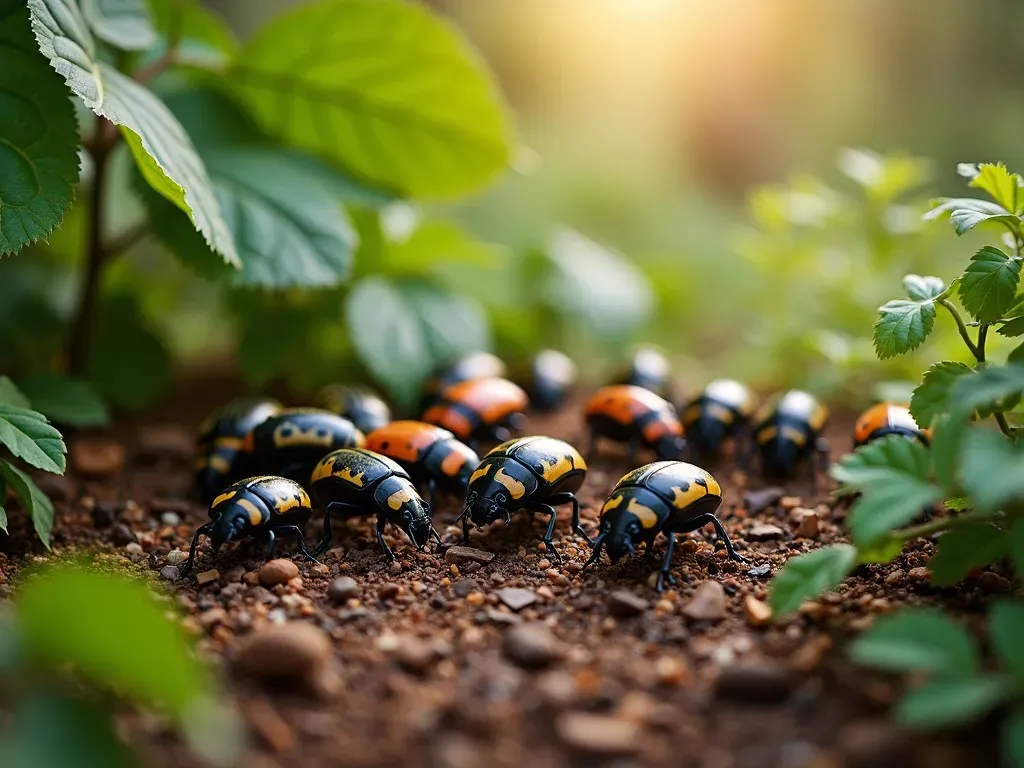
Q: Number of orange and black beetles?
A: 4